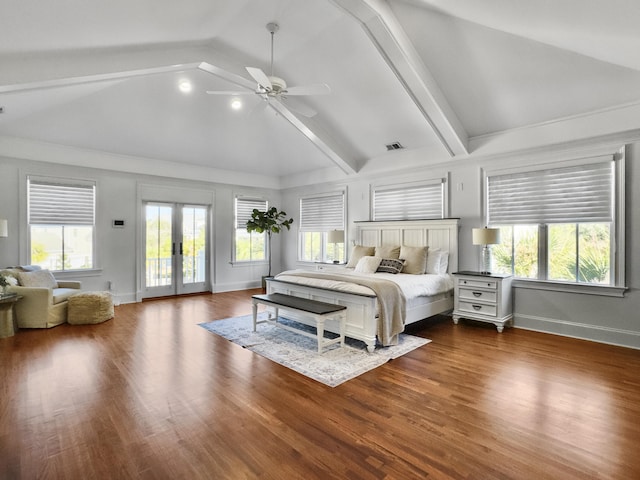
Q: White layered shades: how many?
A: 5